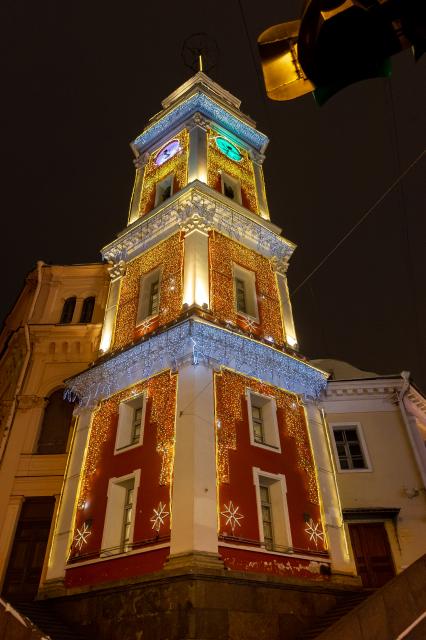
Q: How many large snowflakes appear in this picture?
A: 4